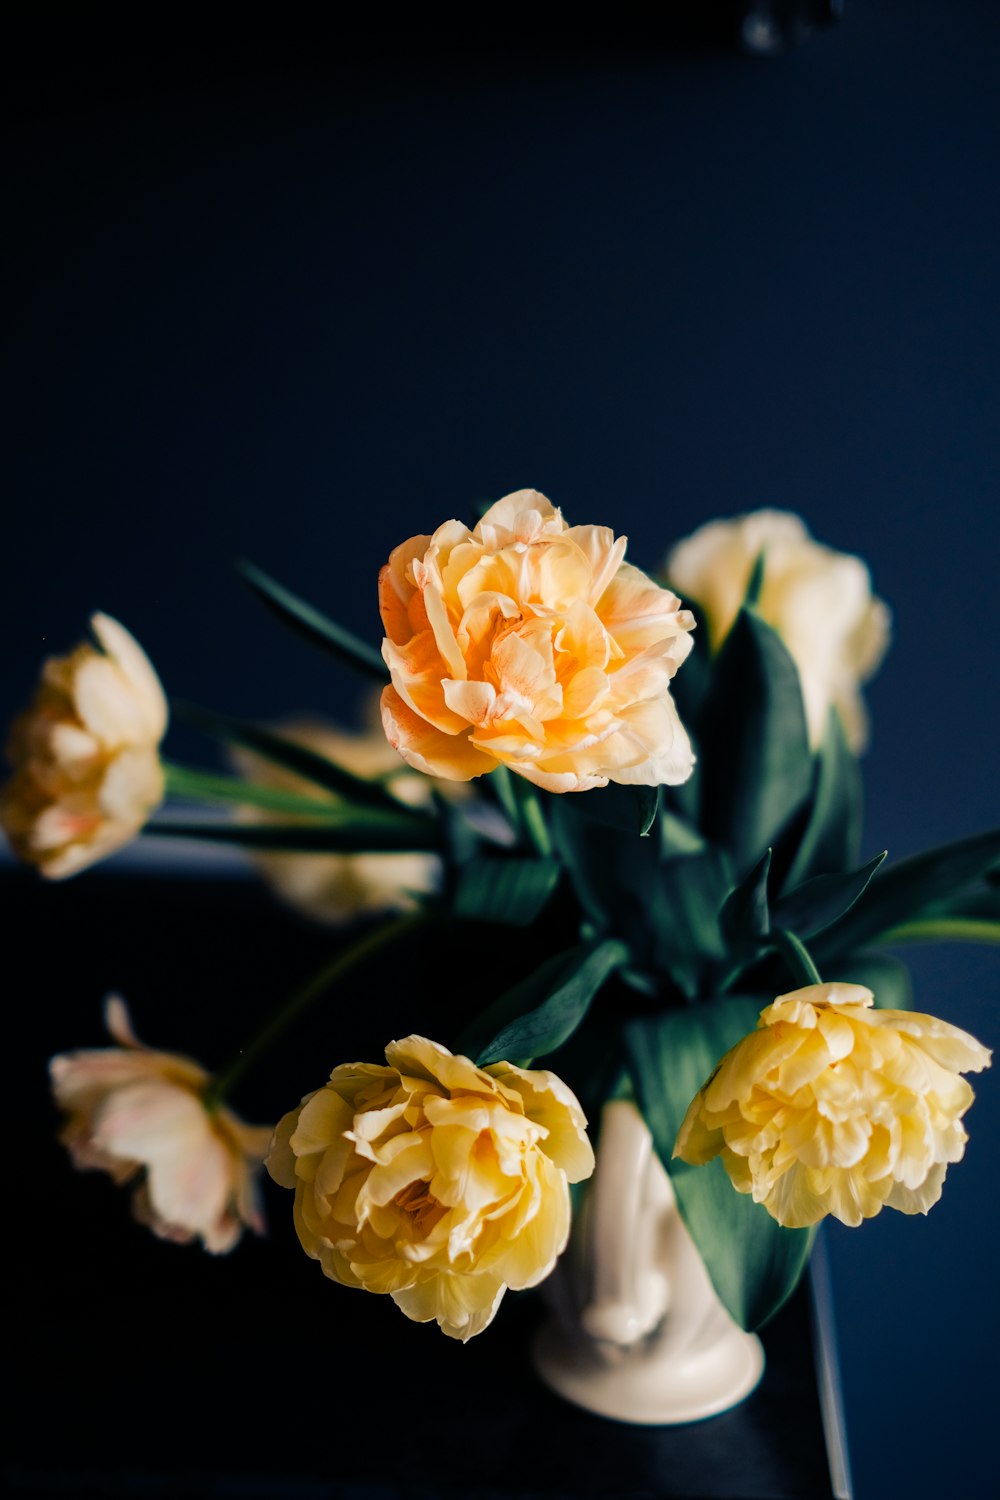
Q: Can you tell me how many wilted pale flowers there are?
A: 1